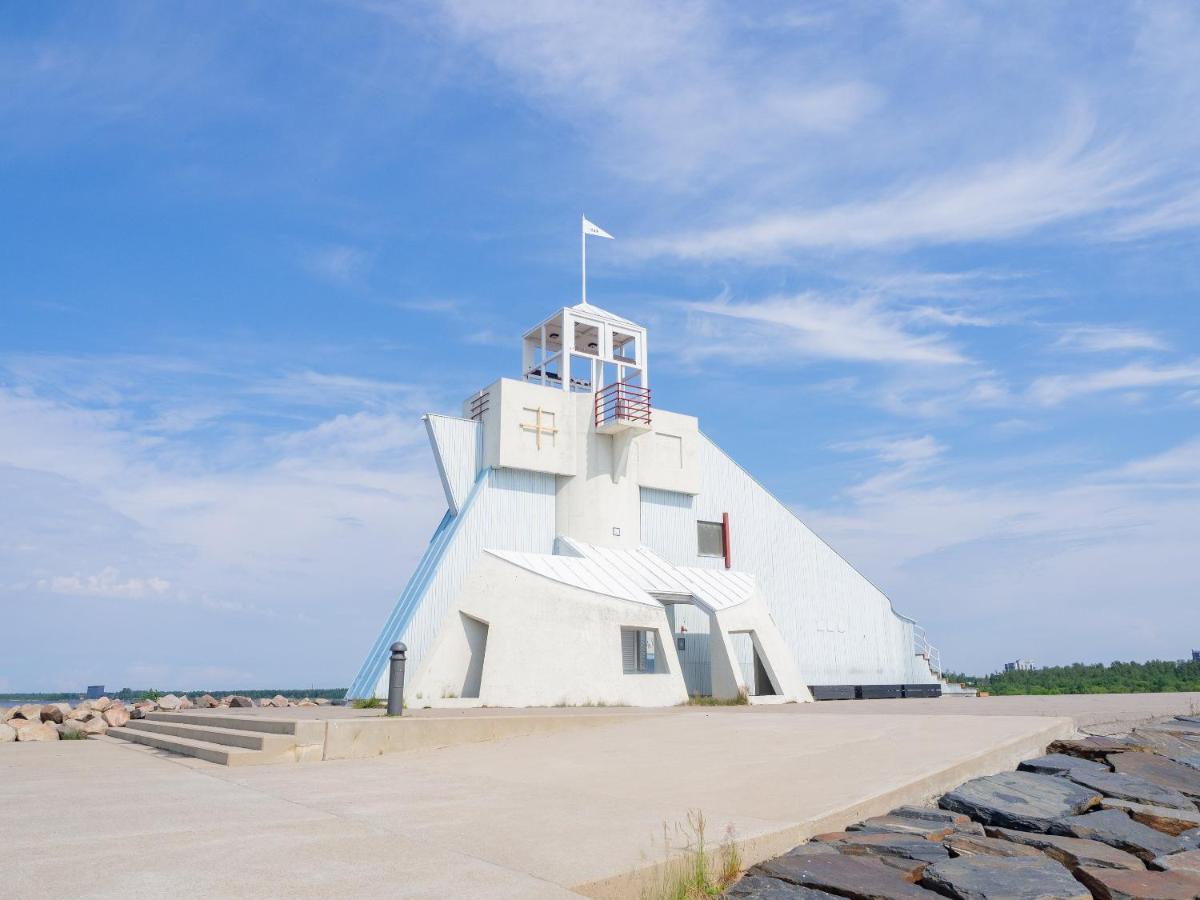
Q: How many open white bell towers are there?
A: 1